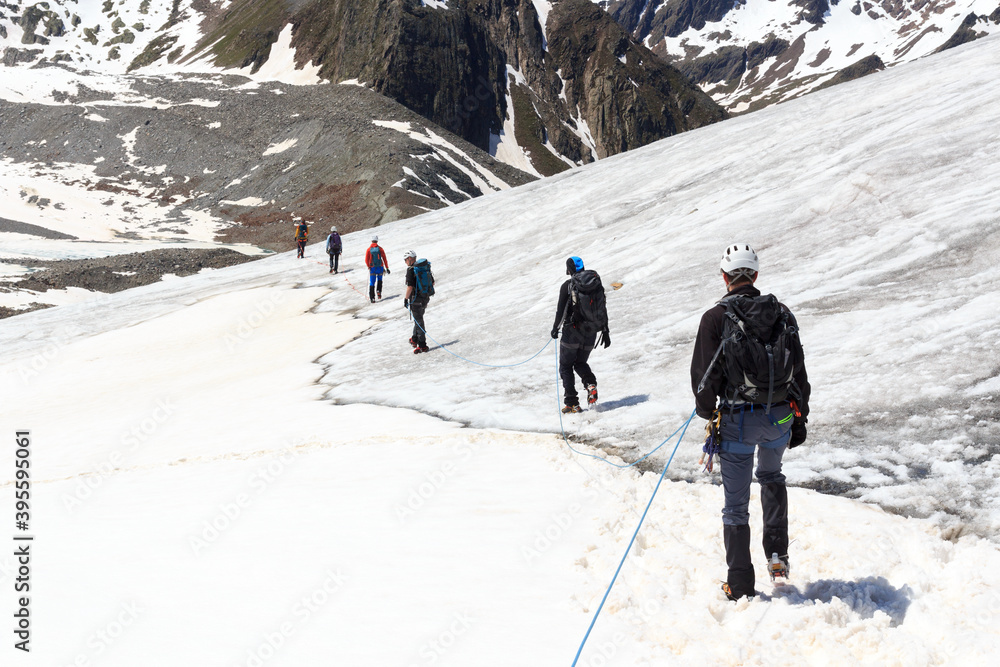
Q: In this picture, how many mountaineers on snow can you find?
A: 6